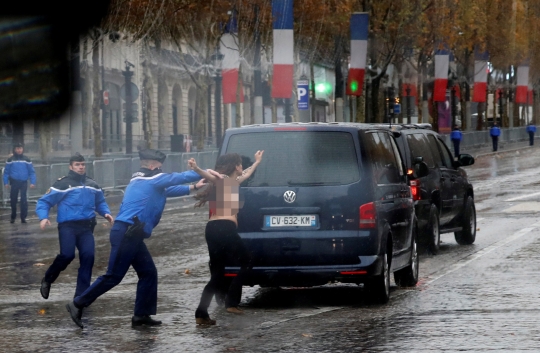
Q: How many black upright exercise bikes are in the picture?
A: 0